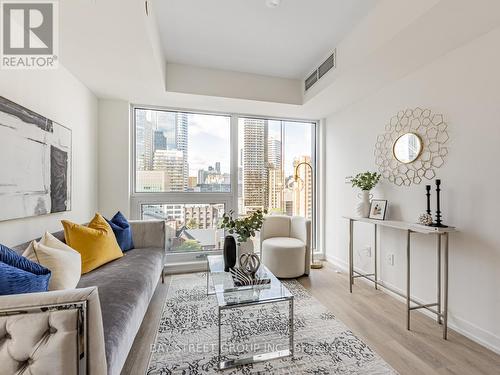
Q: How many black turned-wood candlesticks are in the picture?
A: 2